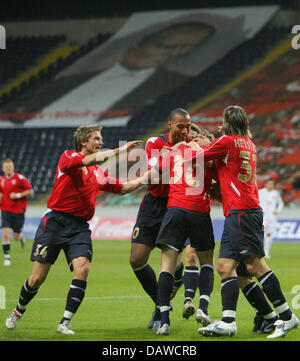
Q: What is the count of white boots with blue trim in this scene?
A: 2